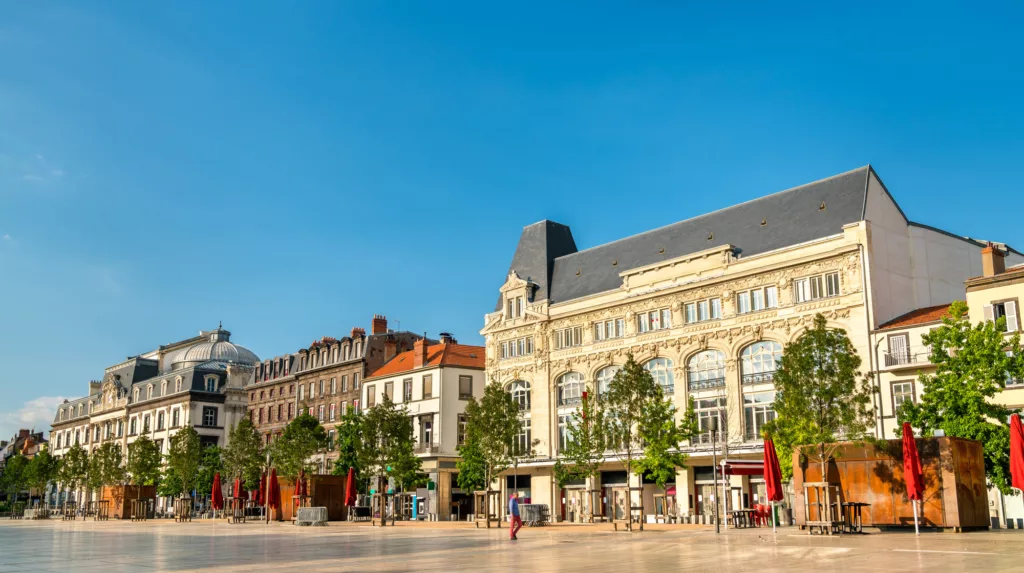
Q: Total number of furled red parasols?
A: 9